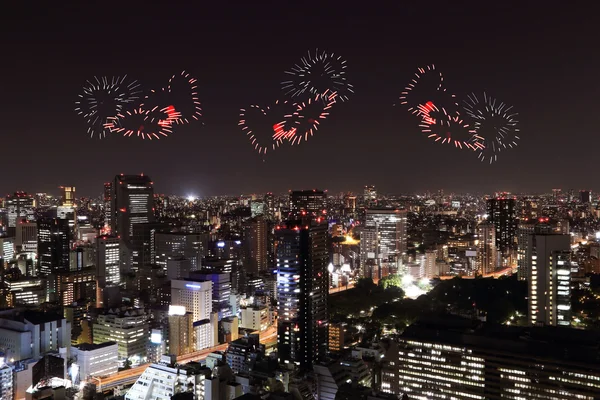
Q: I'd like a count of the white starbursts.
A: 3